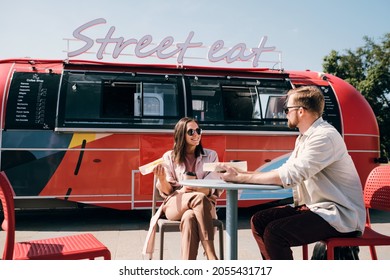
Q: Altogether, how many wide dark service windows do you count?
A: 2